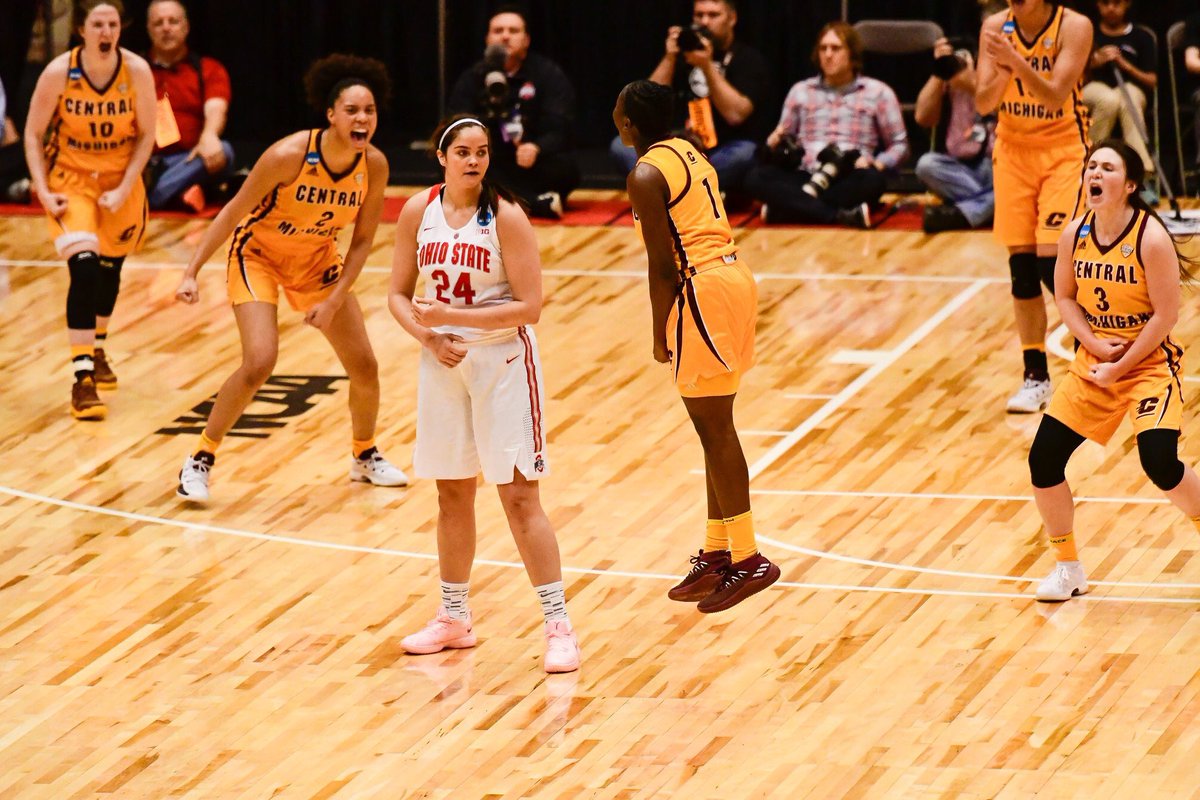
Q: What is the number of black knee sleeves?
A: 6